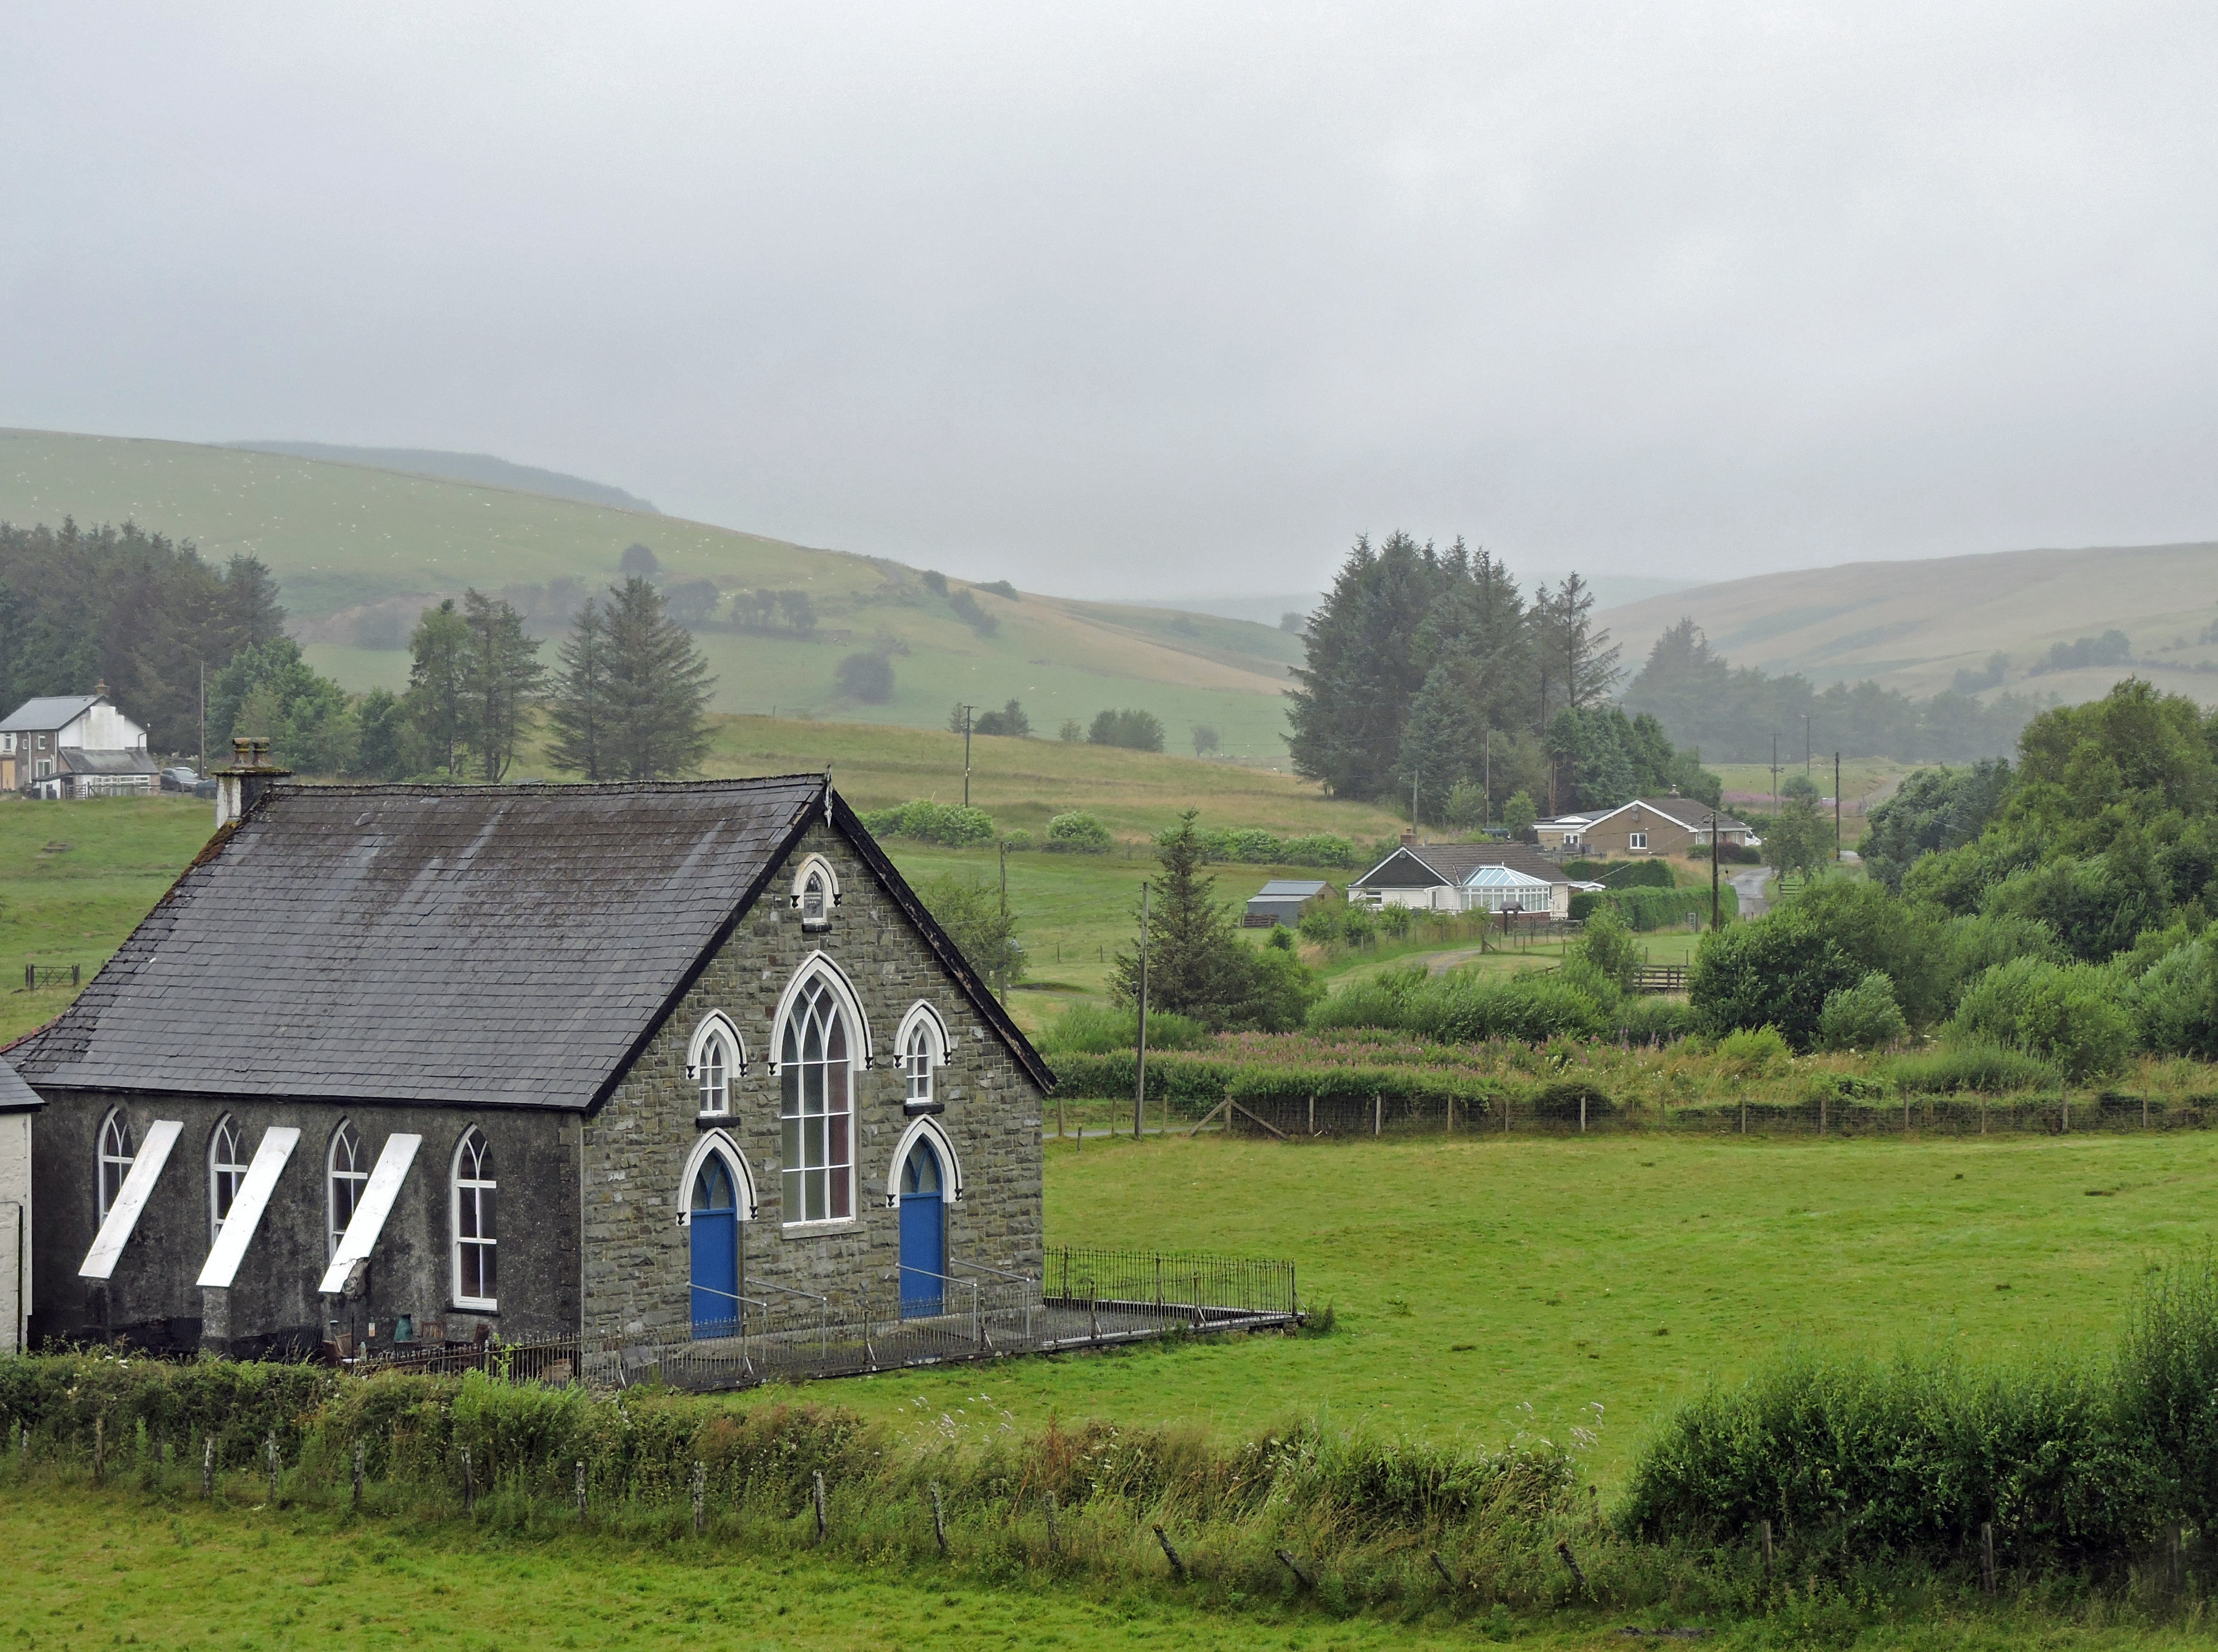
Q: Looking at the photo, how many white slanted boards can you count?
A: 3